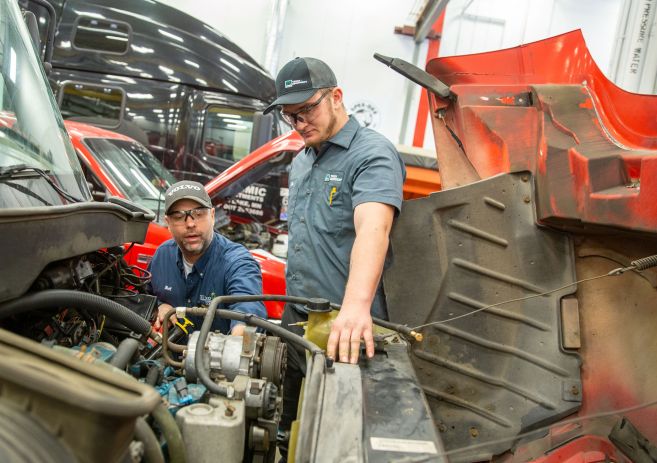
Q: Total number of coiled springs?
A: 1